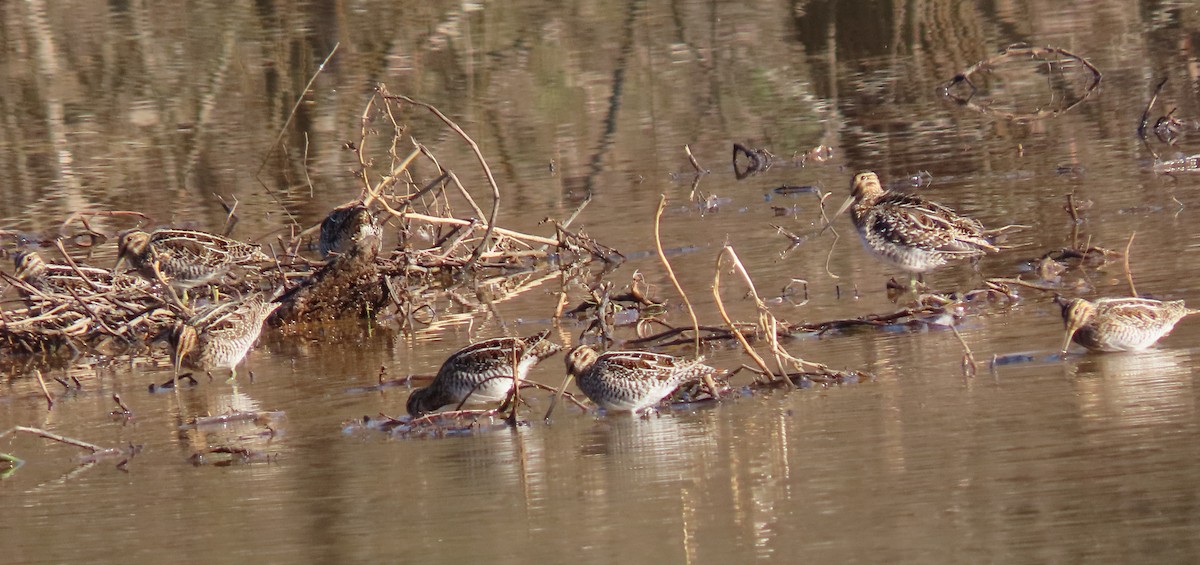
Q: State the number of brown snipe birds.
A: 8